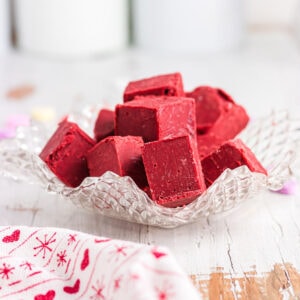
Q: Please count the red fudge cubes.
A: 9